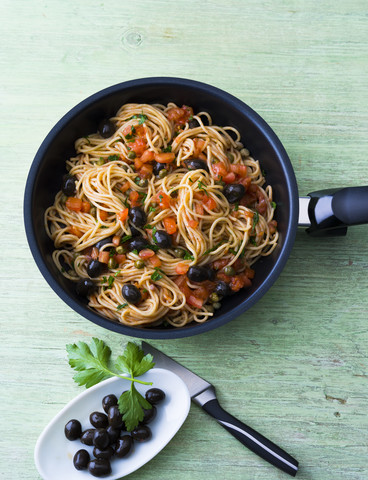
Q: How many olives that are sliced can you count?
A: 0